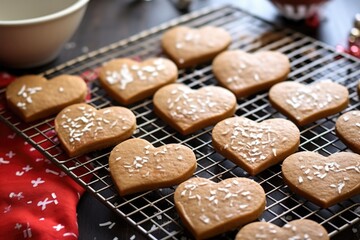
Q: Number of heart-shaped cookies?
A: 13